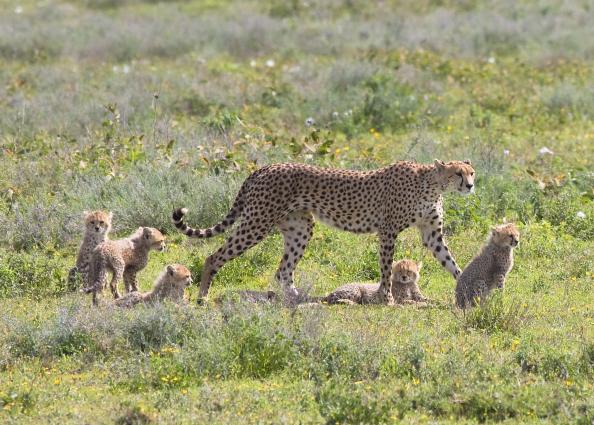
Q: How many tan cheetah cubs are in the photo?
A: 5